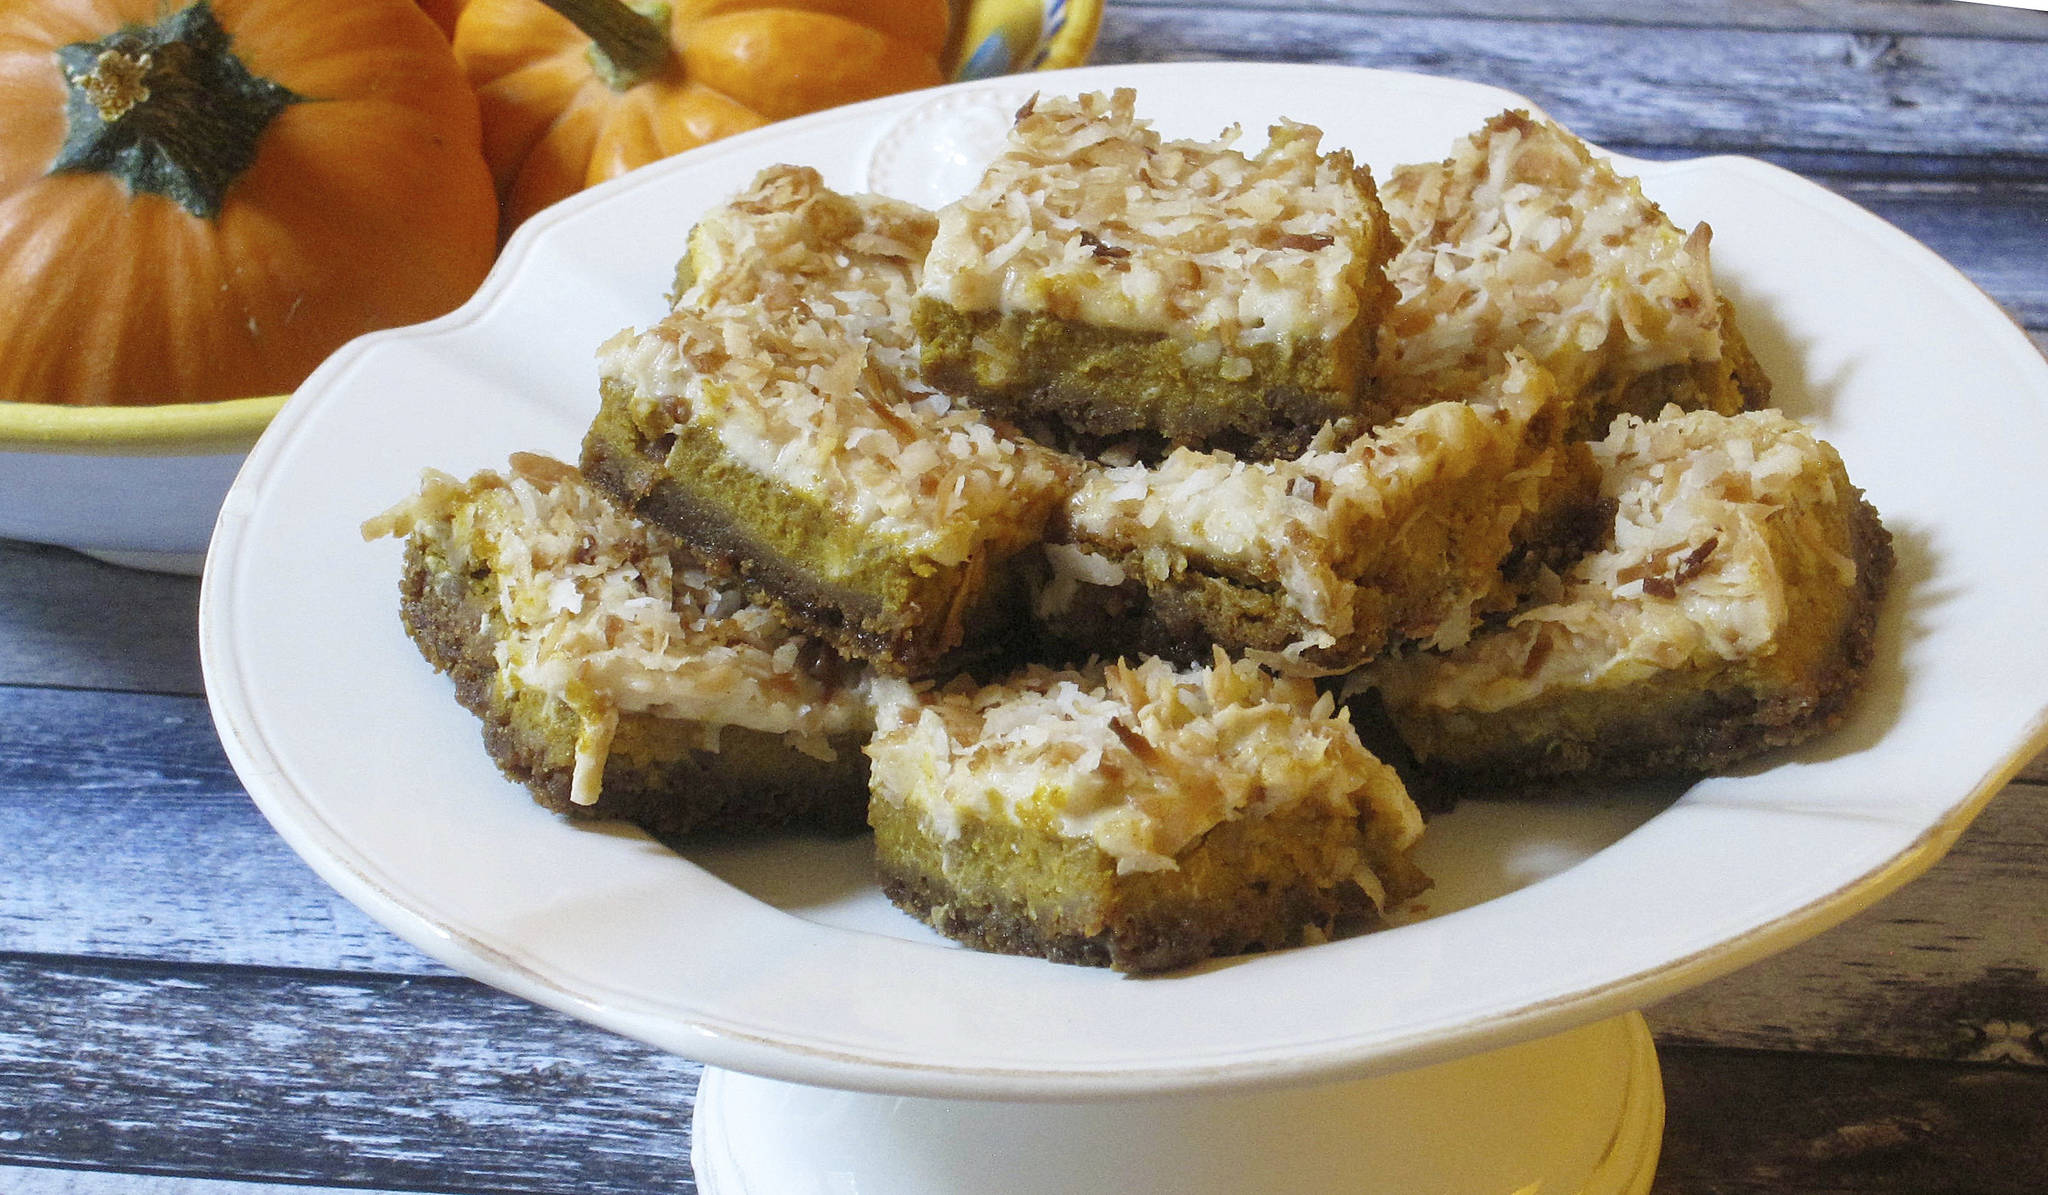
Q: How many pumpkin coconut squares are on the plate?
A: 8